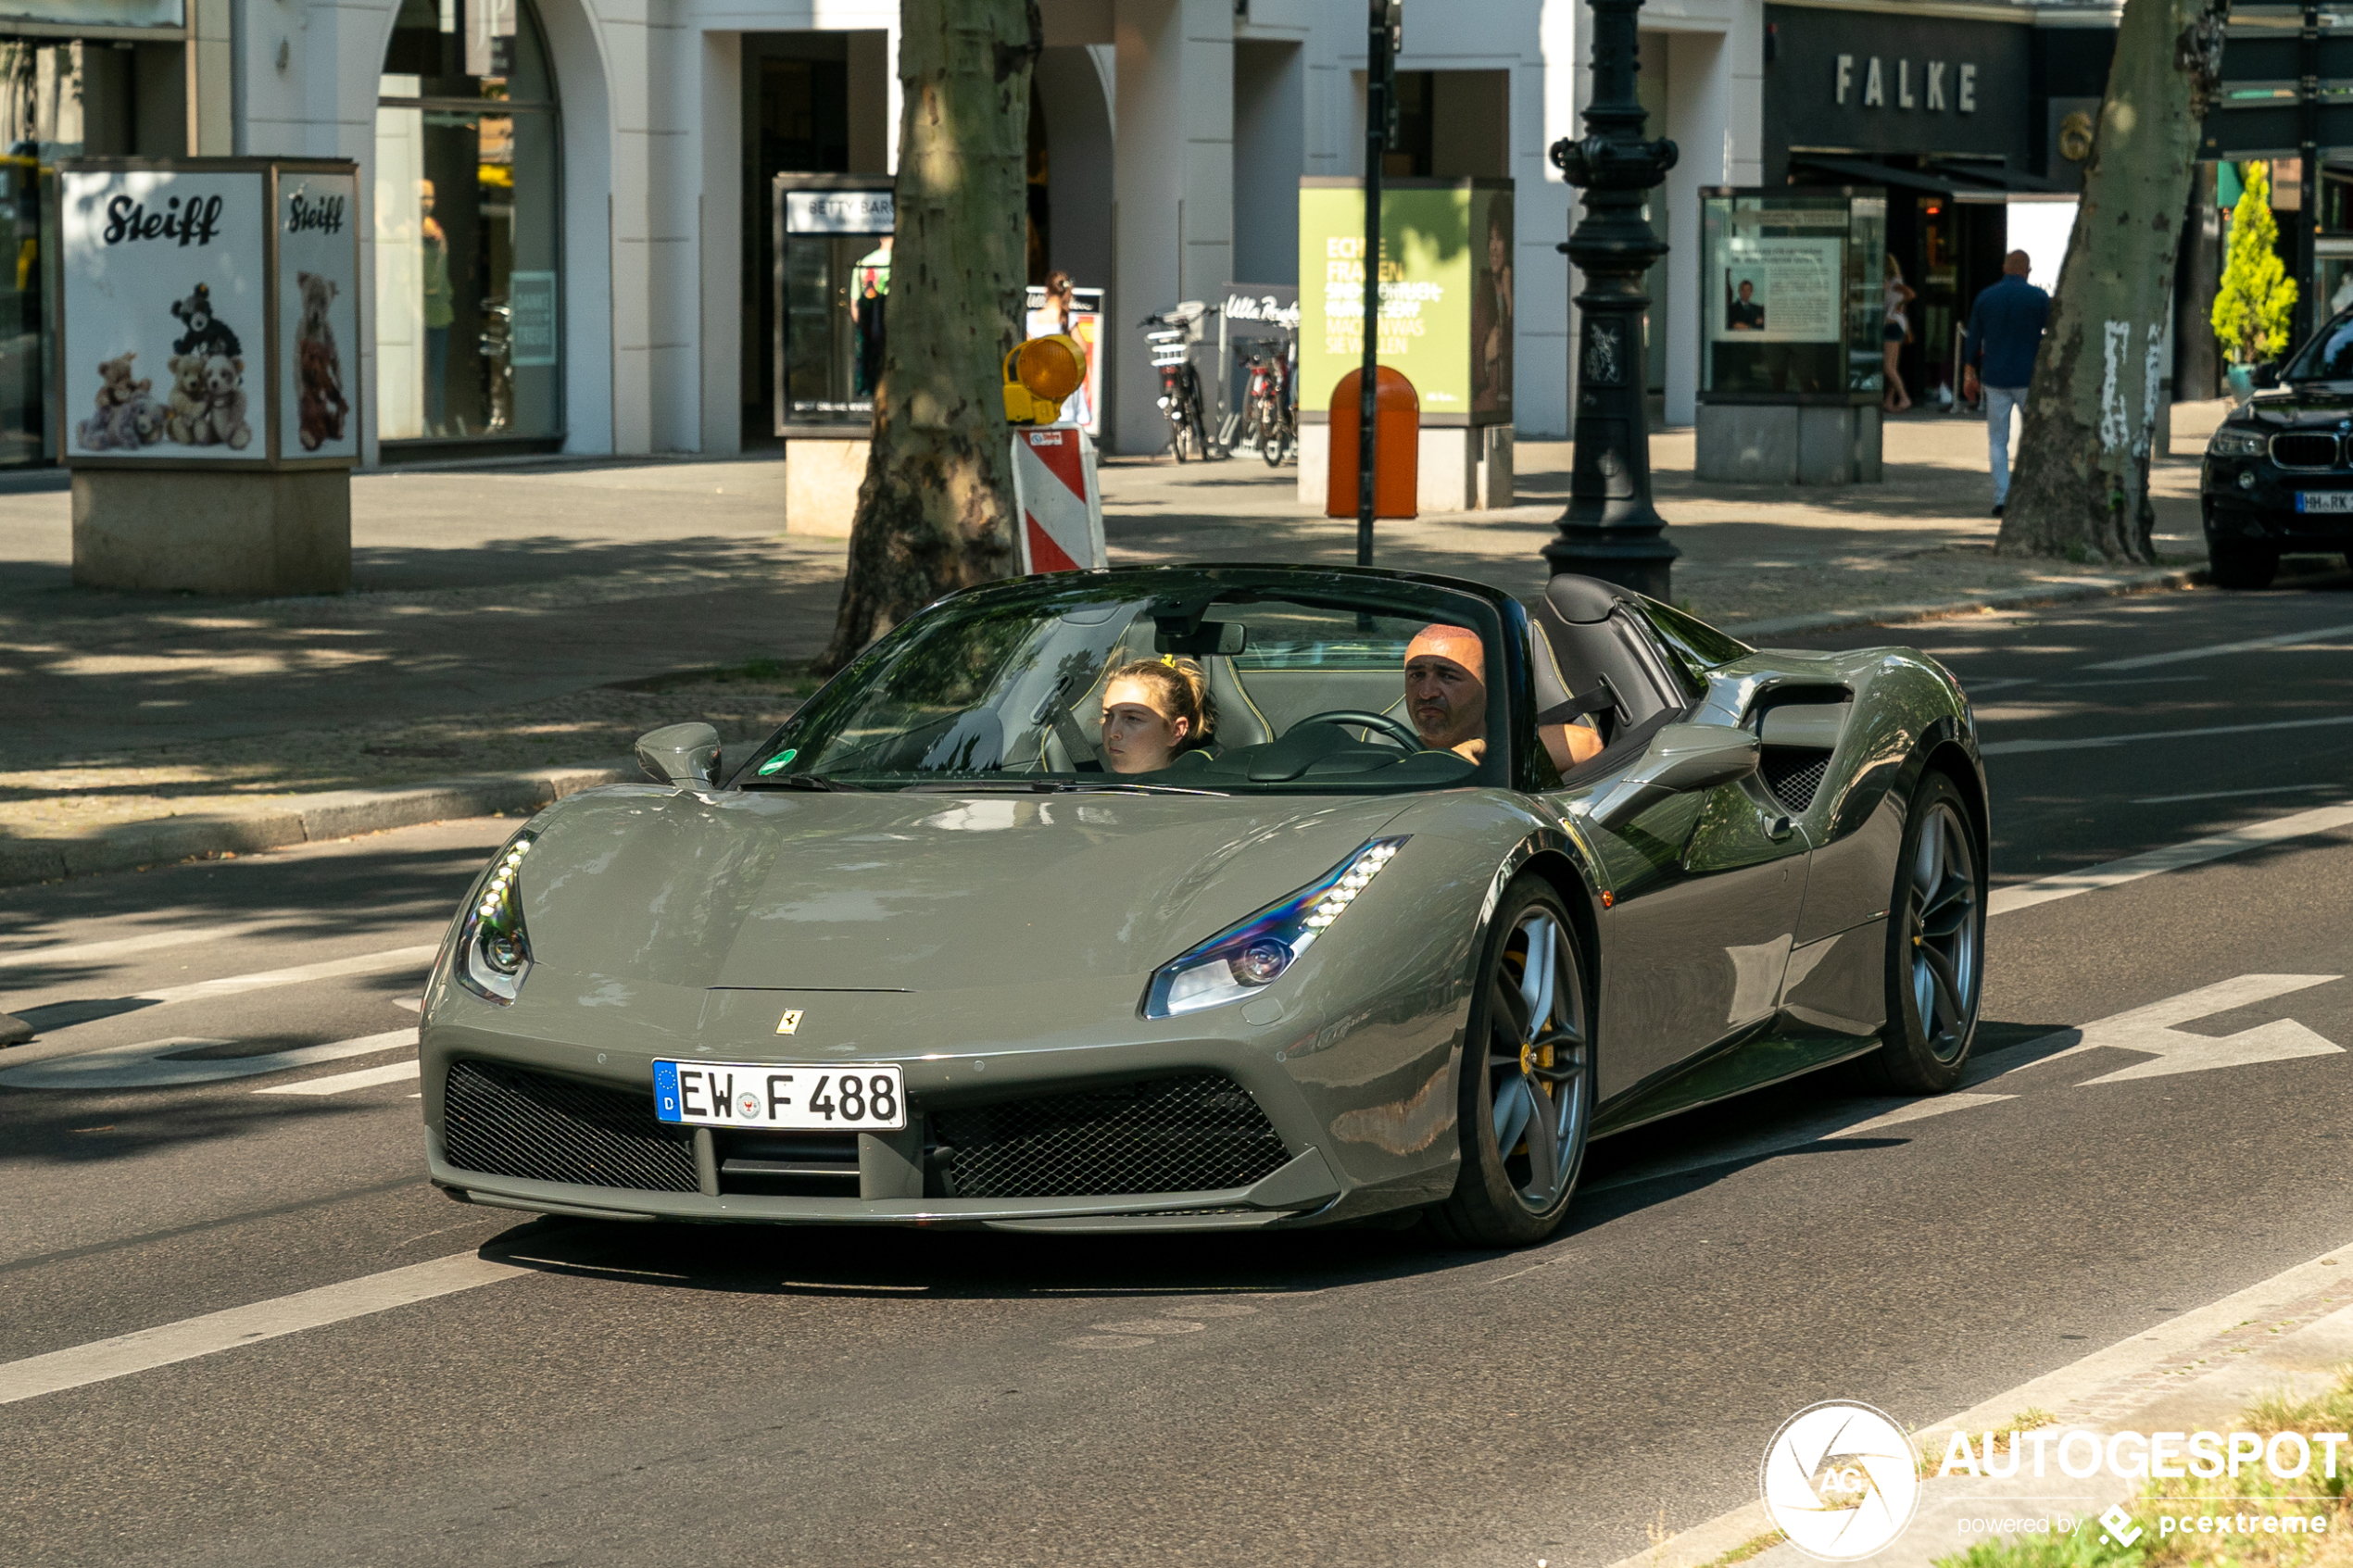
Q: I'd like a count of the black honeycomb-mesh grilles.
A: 3